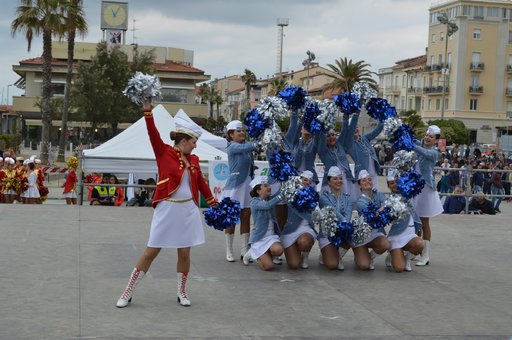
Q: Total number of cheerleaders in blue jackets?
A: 11